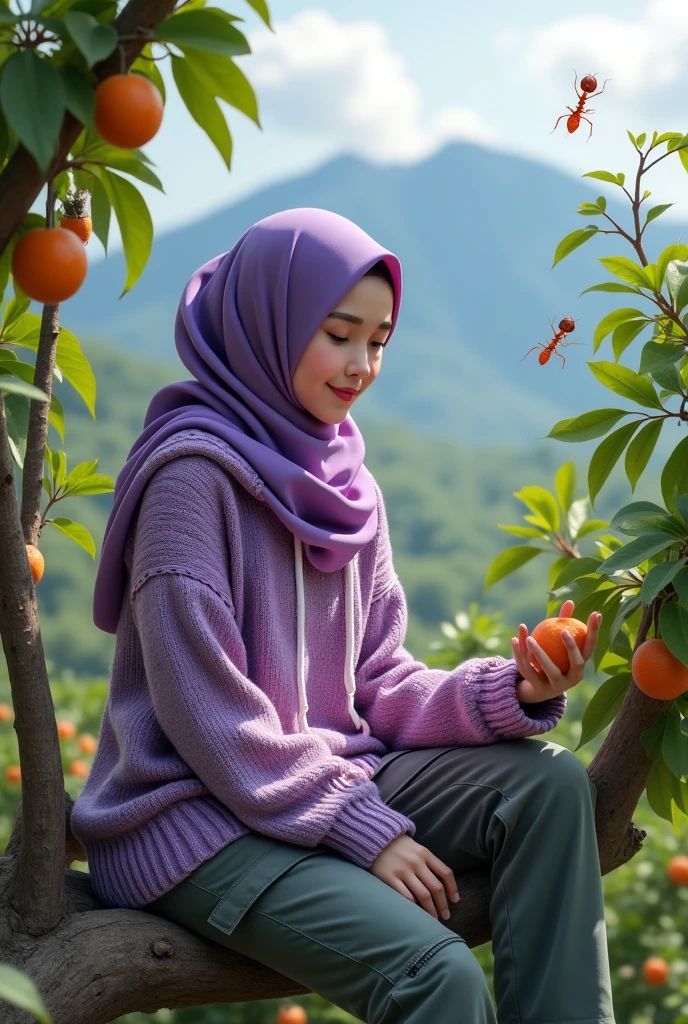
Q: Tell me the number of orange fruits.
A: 14